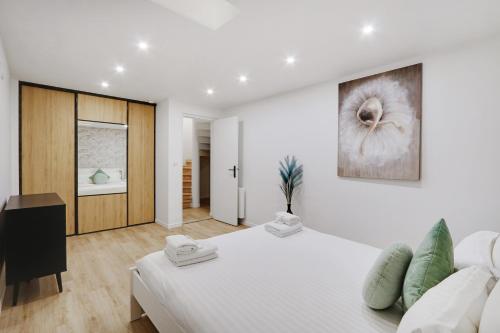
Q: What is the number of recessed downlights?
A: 7